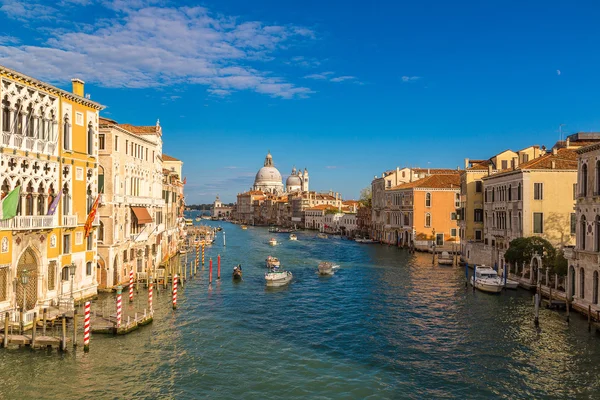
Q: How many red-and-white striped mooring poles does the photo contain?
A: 5